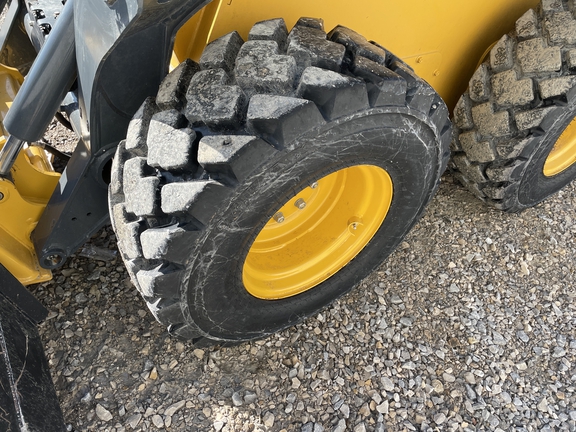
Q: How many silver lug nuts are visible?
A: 3